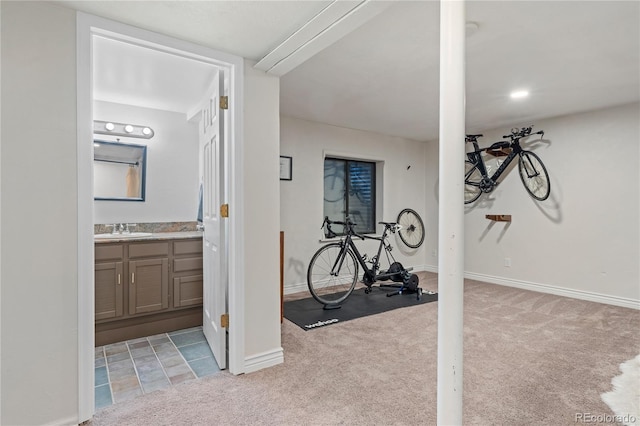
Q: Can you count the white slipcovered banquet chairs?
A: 0